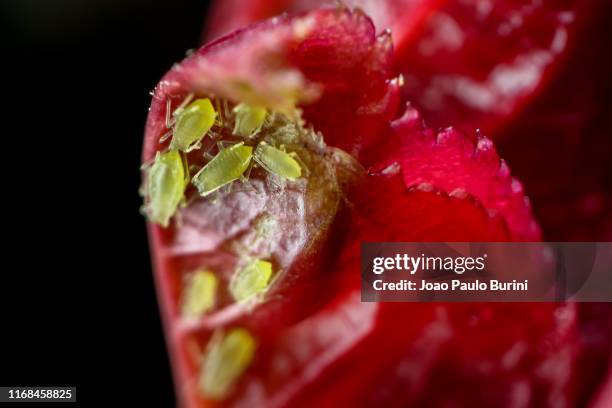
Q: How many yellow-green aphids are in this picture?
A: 8